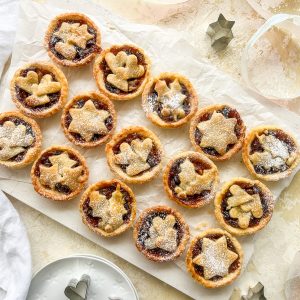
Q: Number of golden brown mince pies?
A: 15